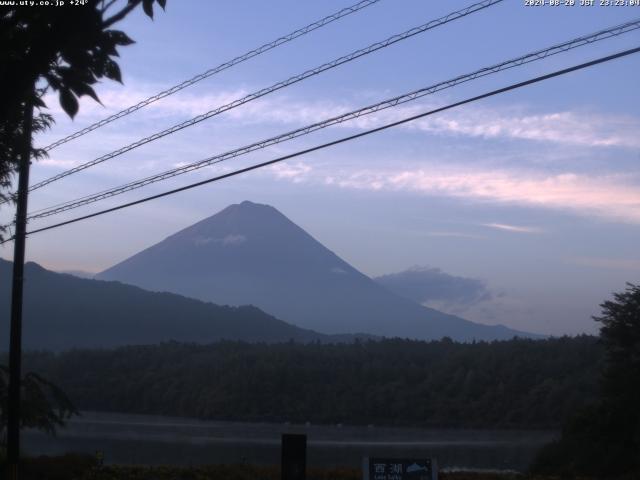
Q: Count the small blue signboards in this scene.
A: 1